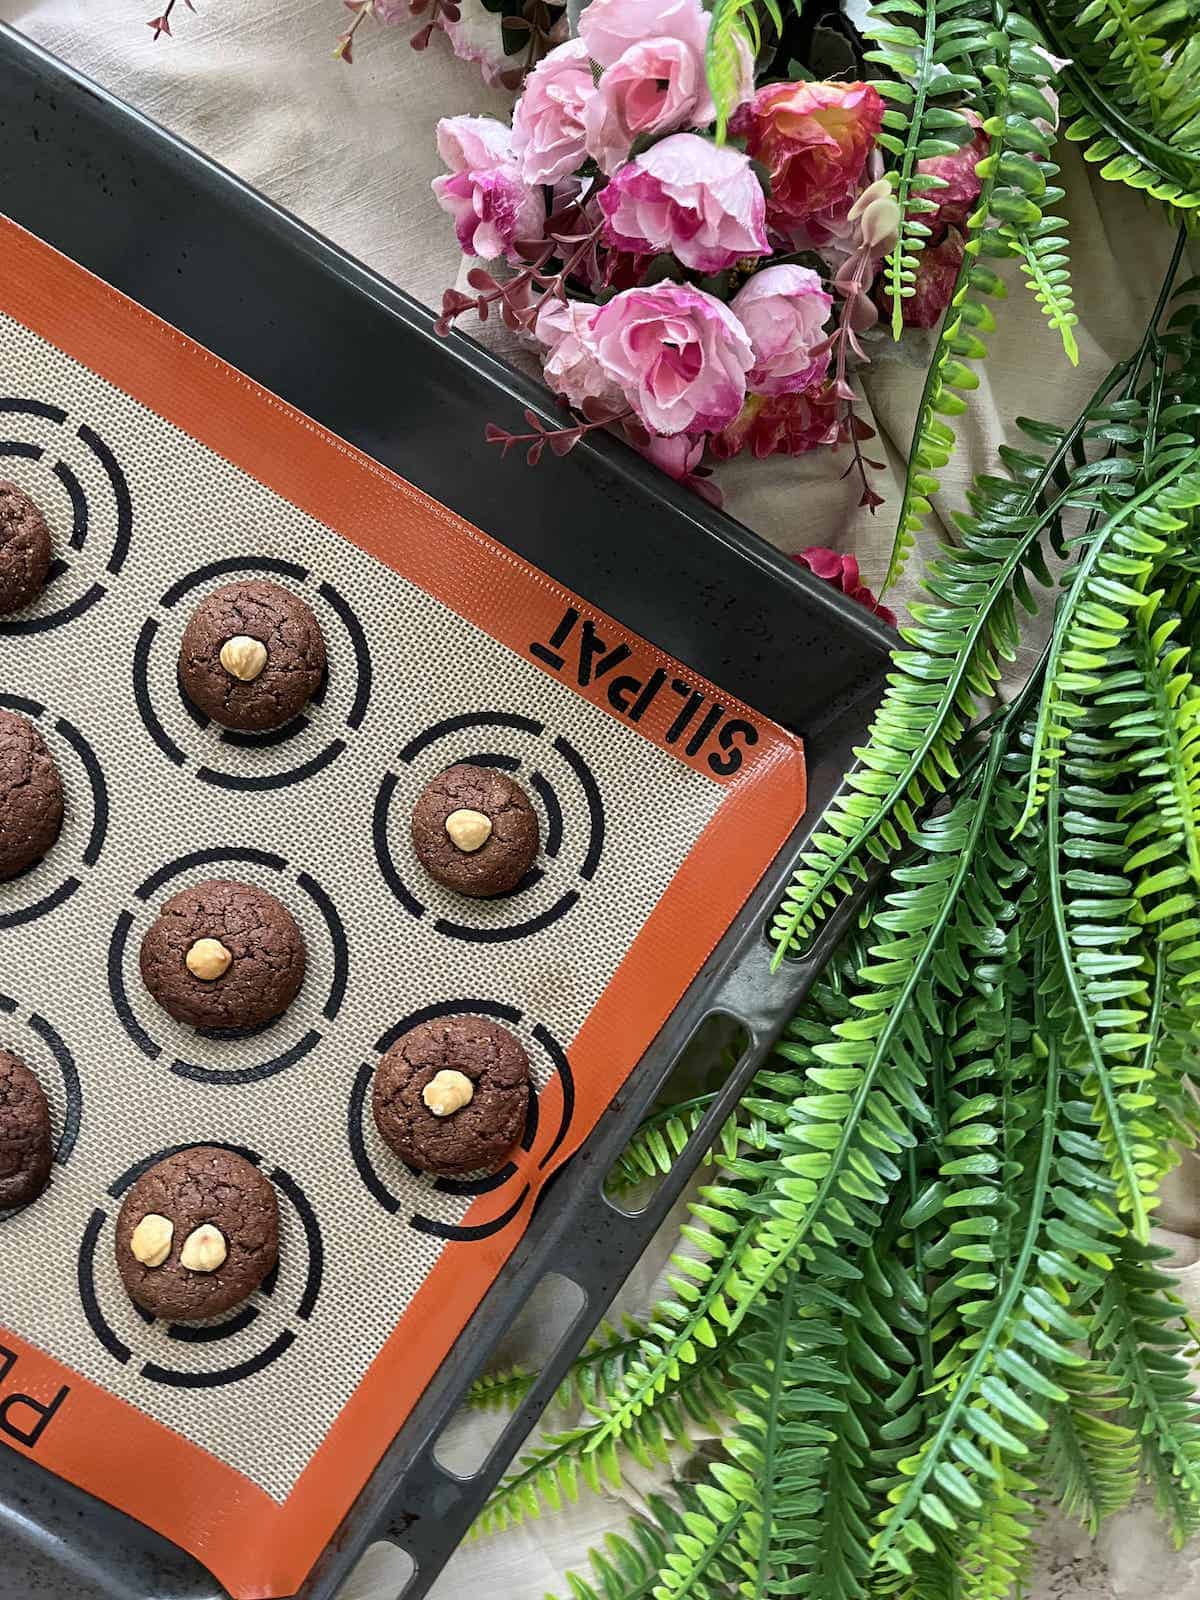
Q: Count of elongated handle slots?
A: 4